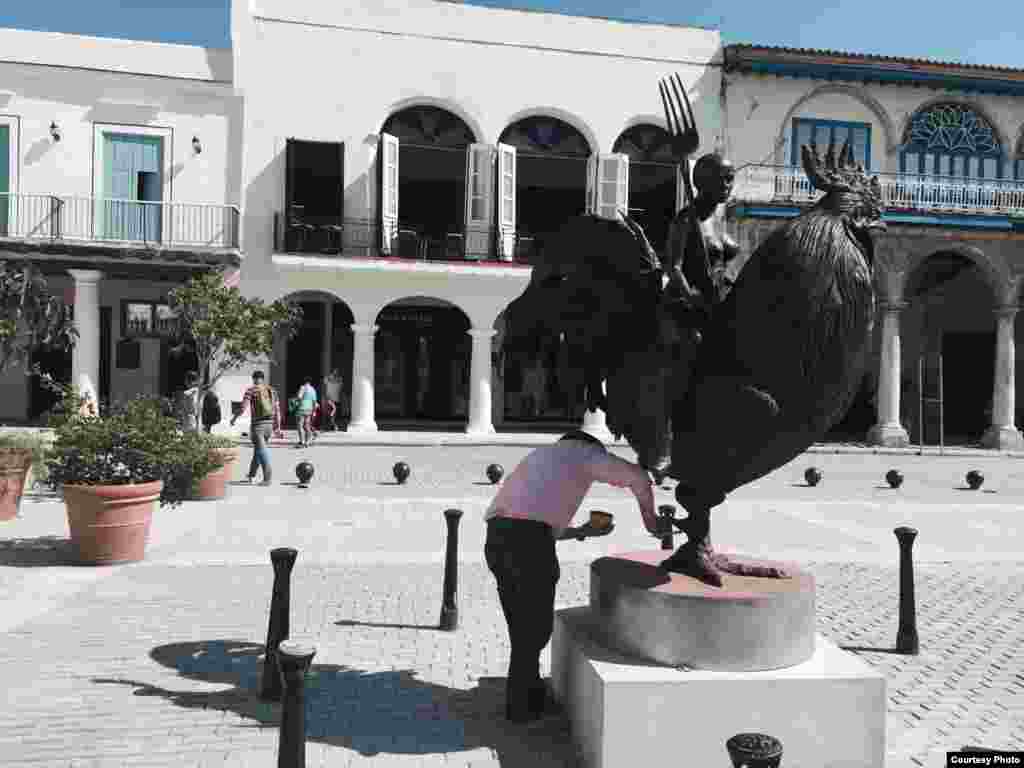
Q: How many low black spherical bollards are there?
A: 6